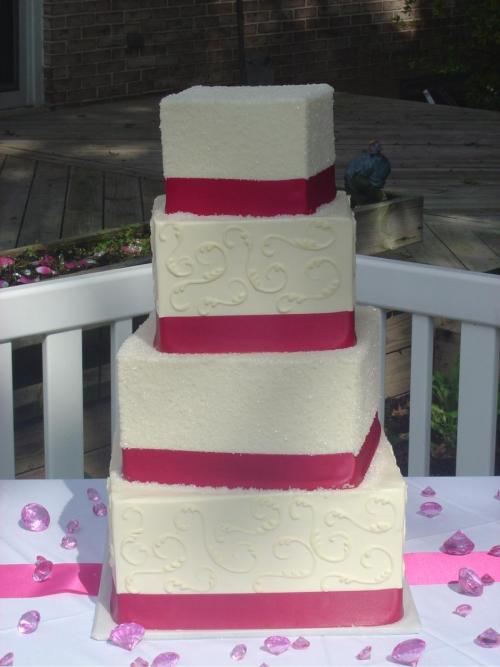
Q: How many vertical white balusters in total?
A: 6